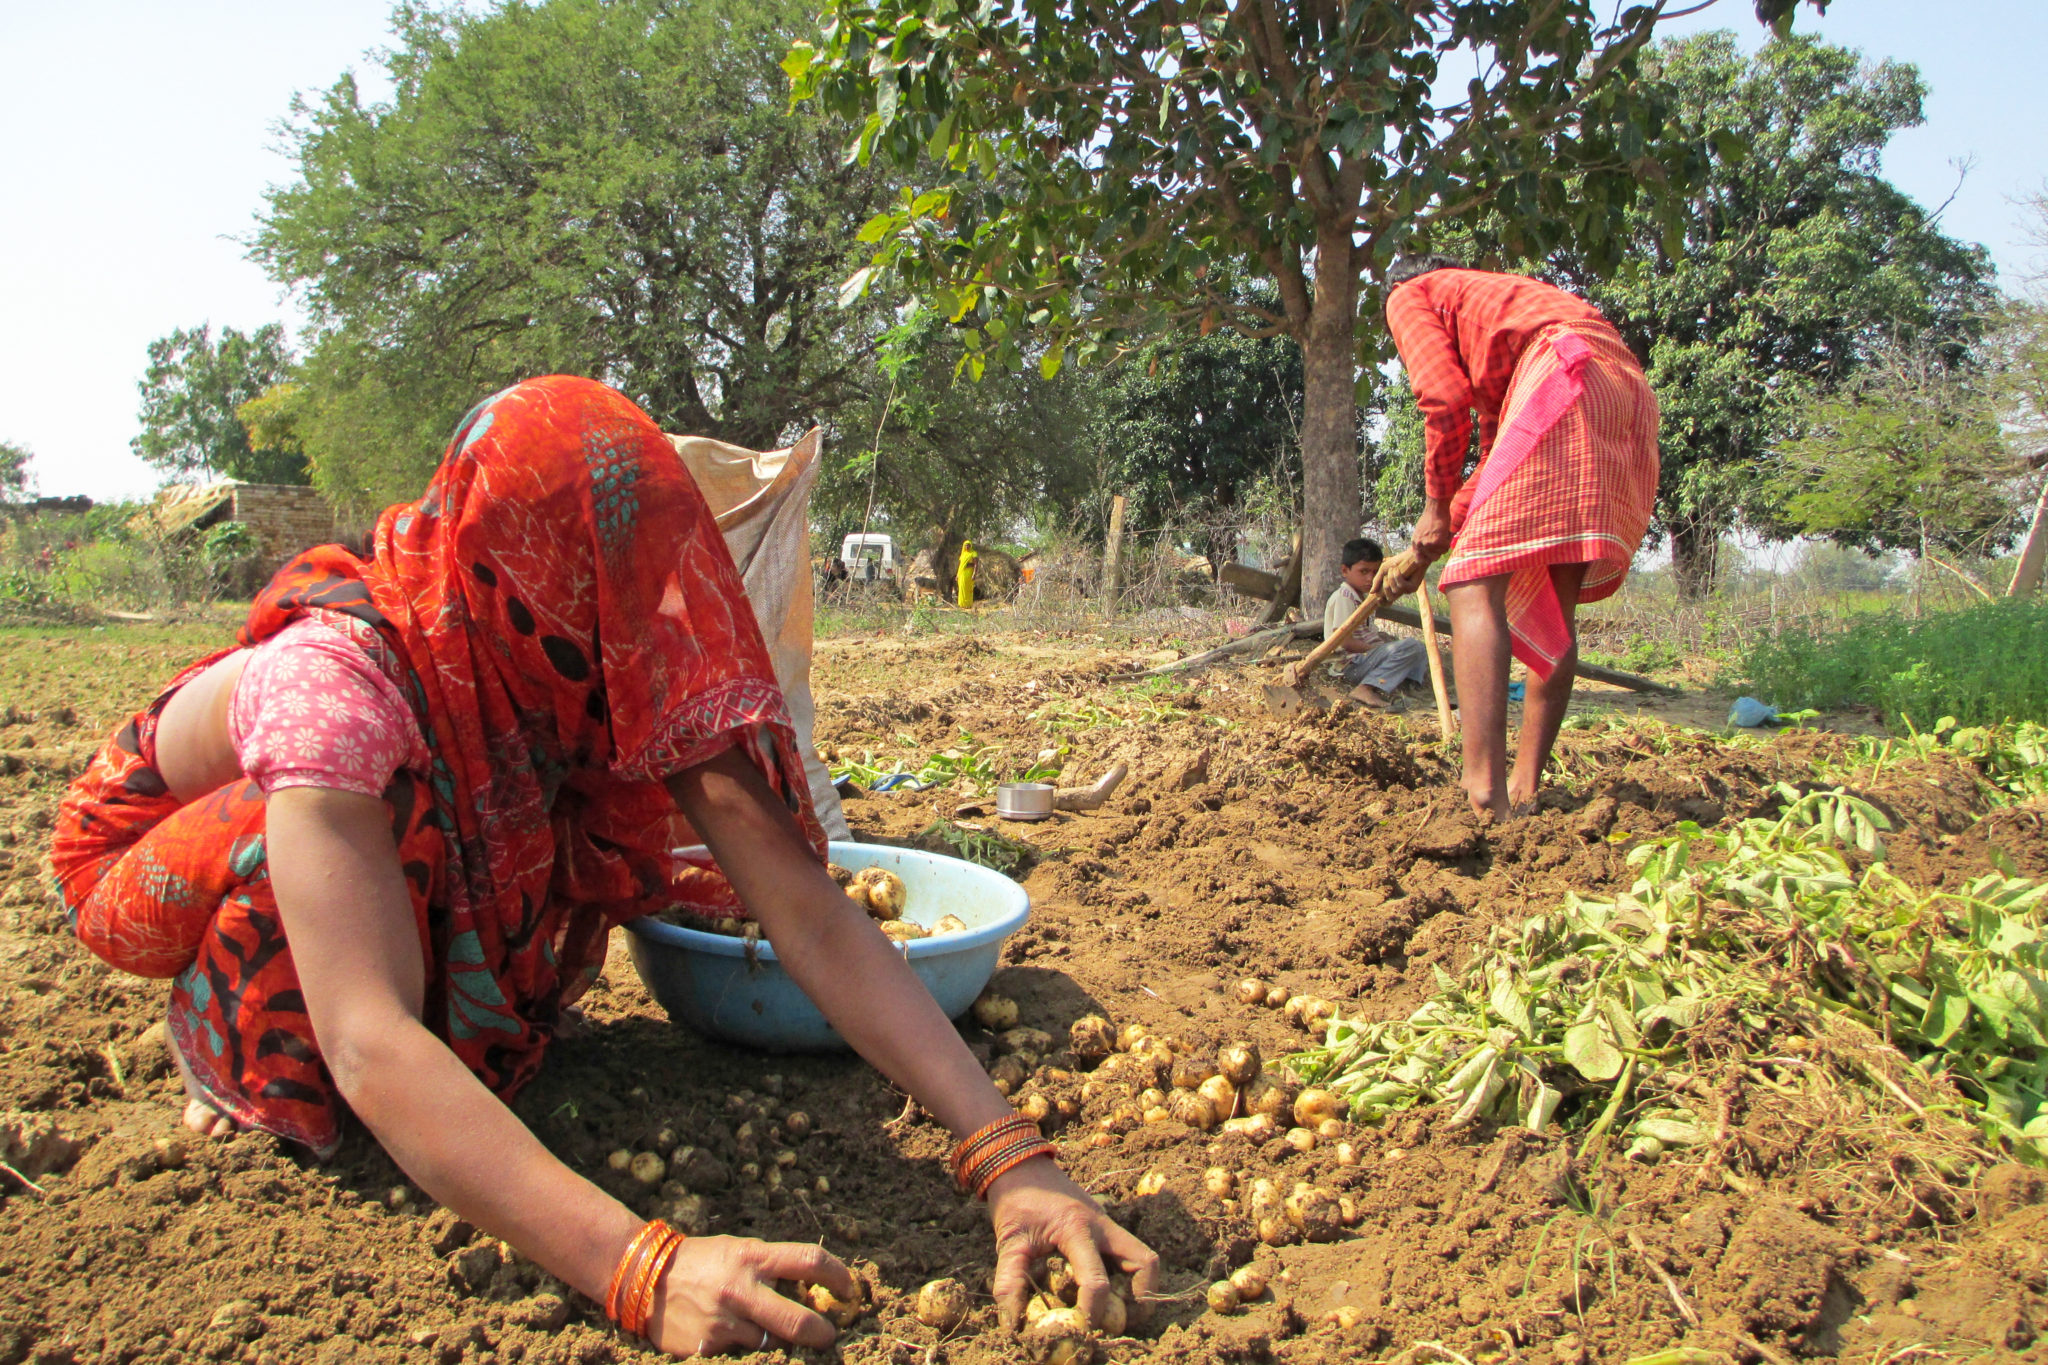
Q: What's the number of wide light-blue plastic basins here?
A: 1